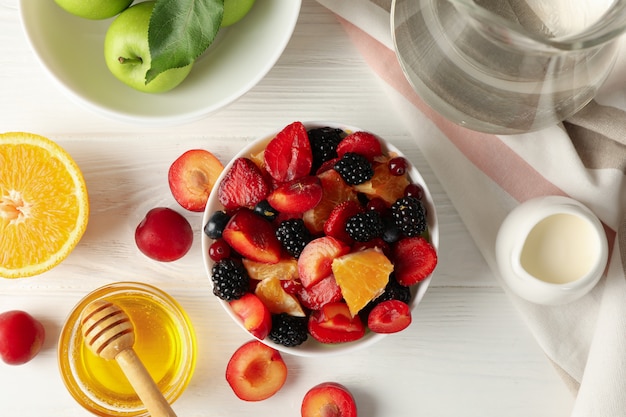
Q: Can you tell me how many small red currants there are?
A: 4